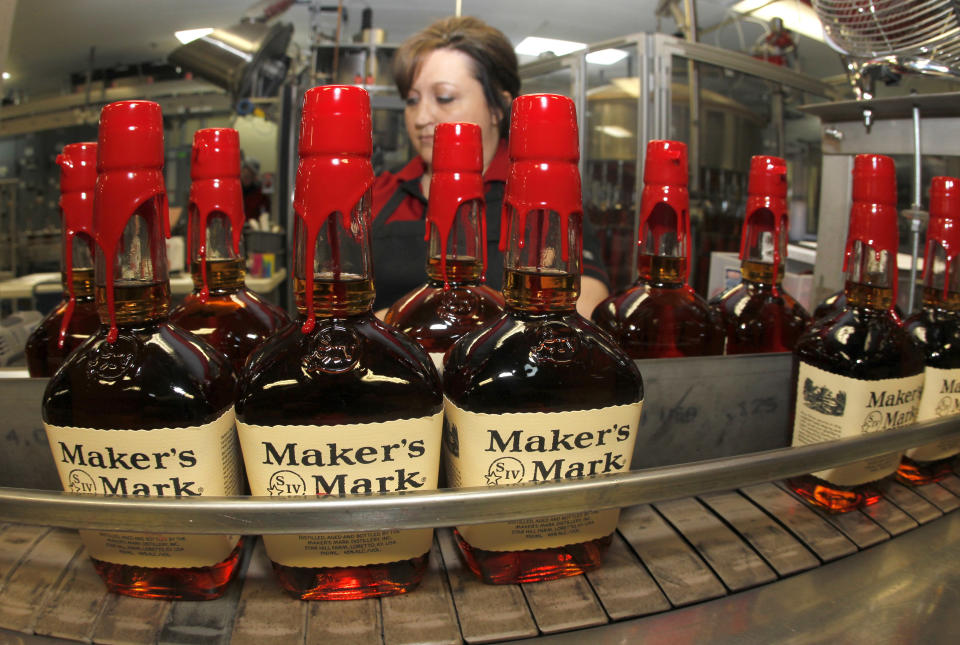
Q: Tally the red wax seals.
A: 10